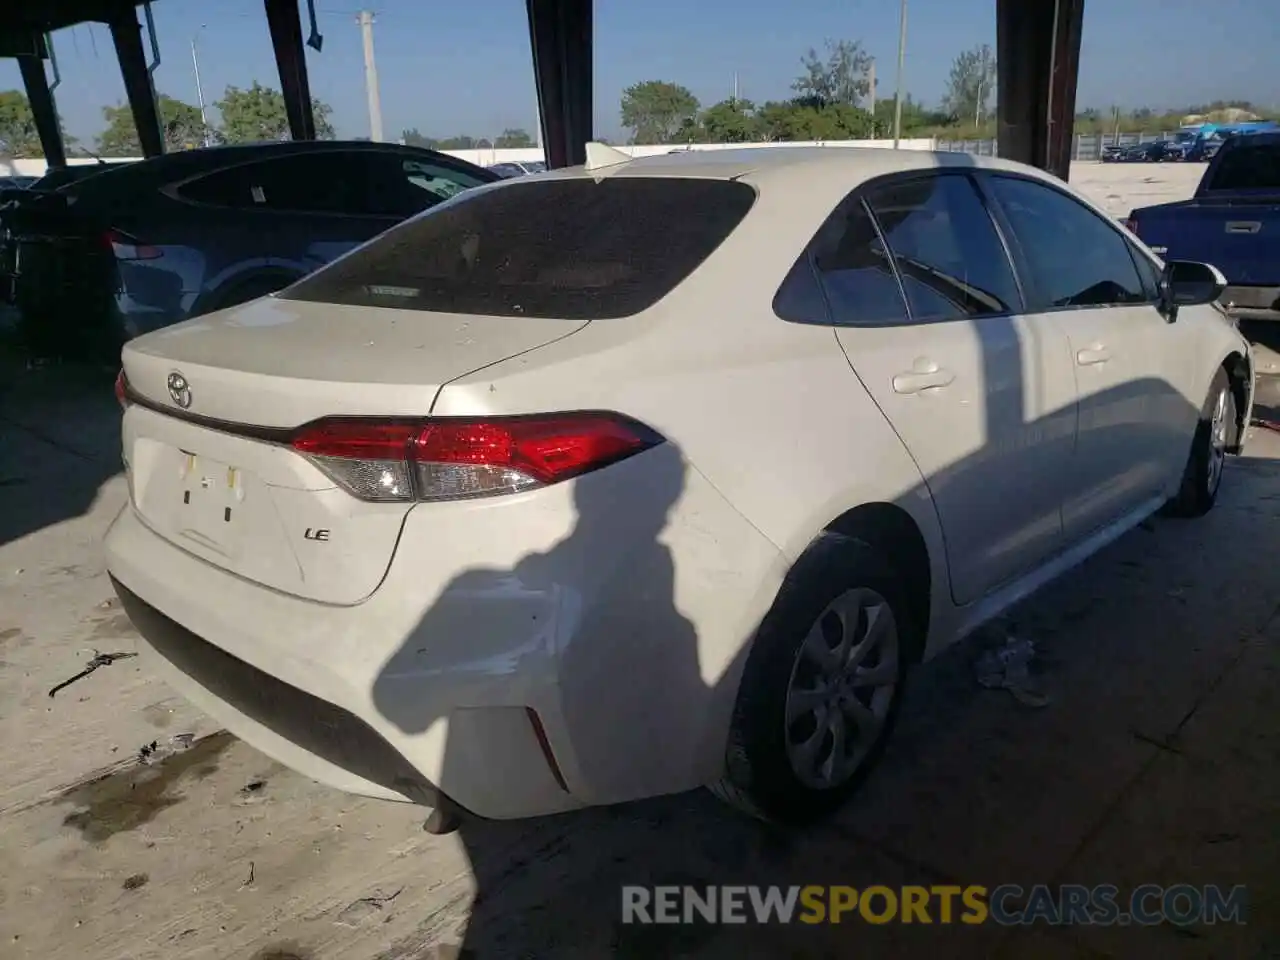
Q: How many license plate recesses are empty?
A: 1